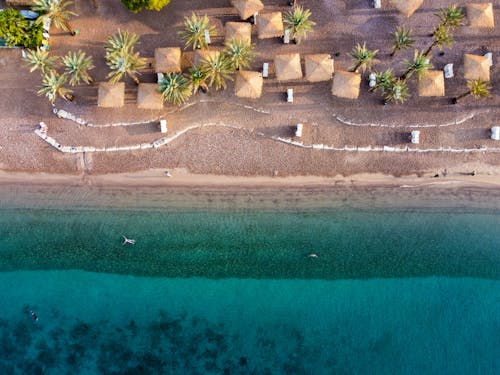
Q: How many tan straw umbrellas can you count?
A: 15